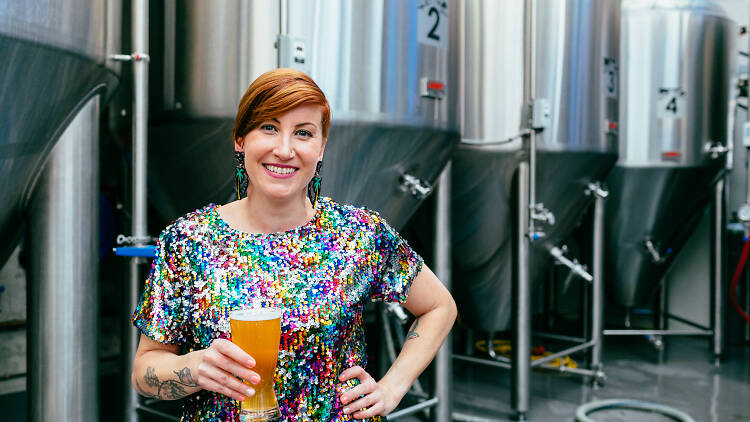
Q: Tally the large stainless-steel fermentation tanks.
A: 4